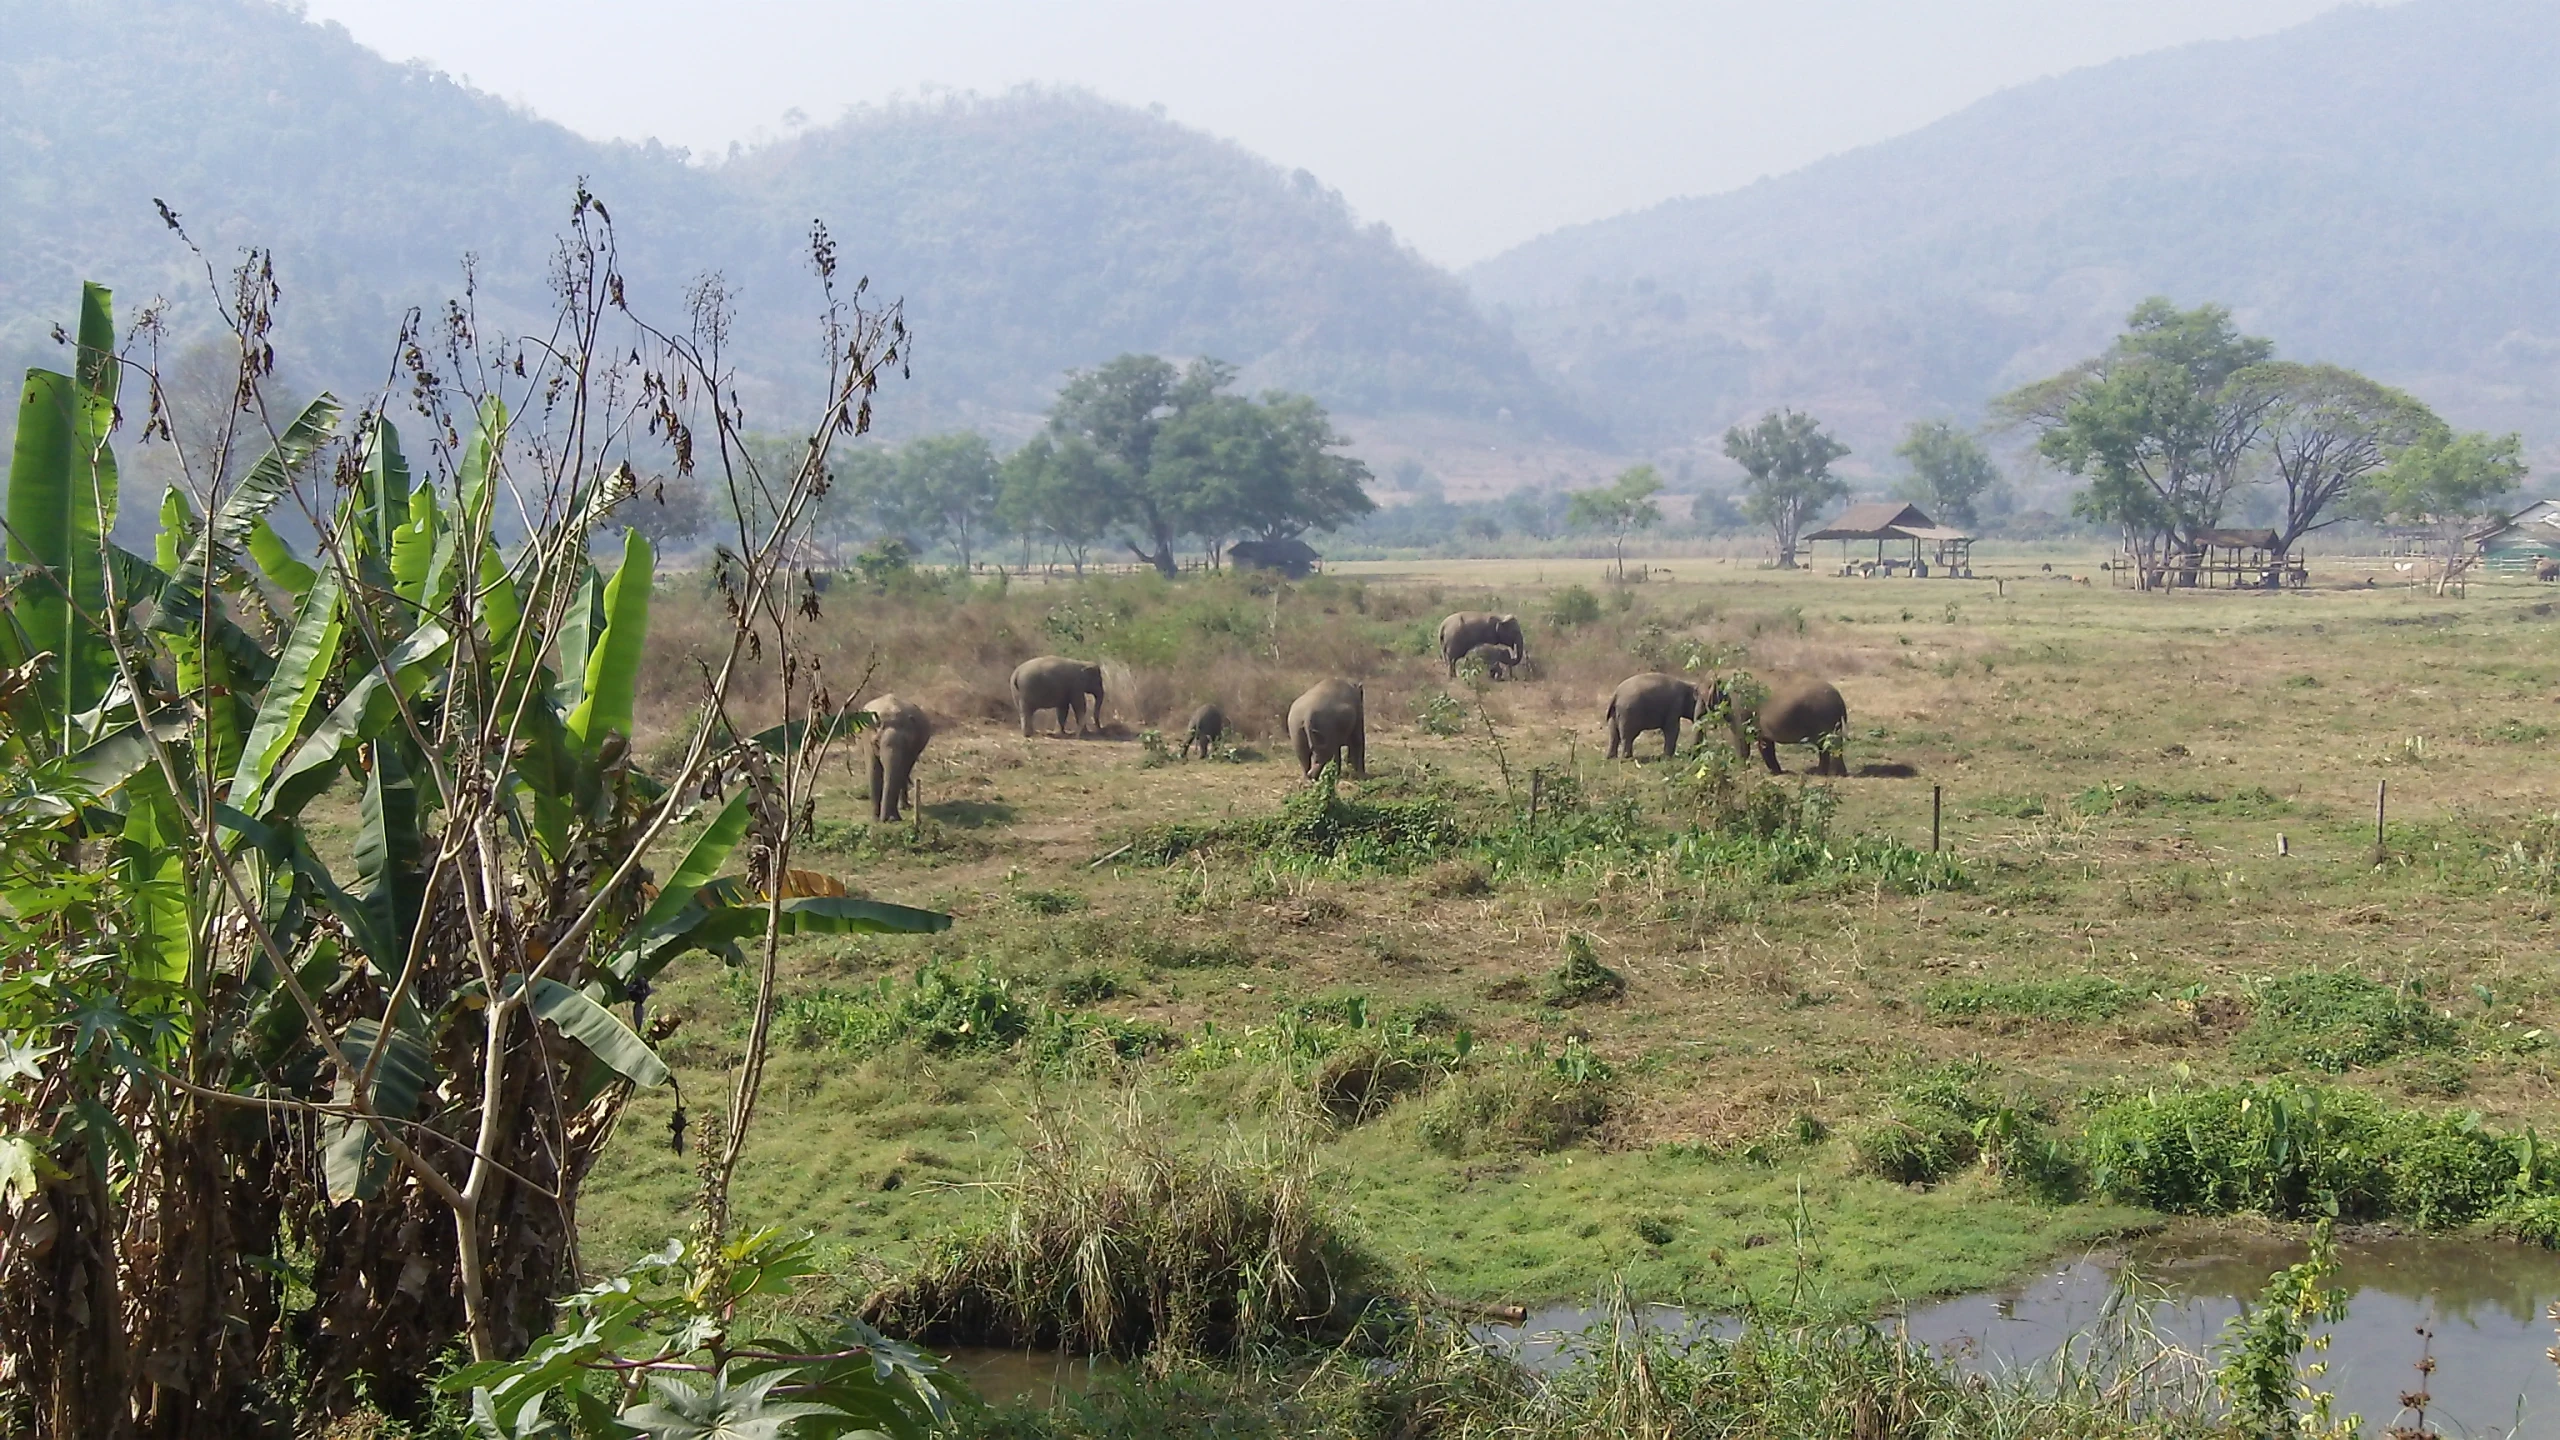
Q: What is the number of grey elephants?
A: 8